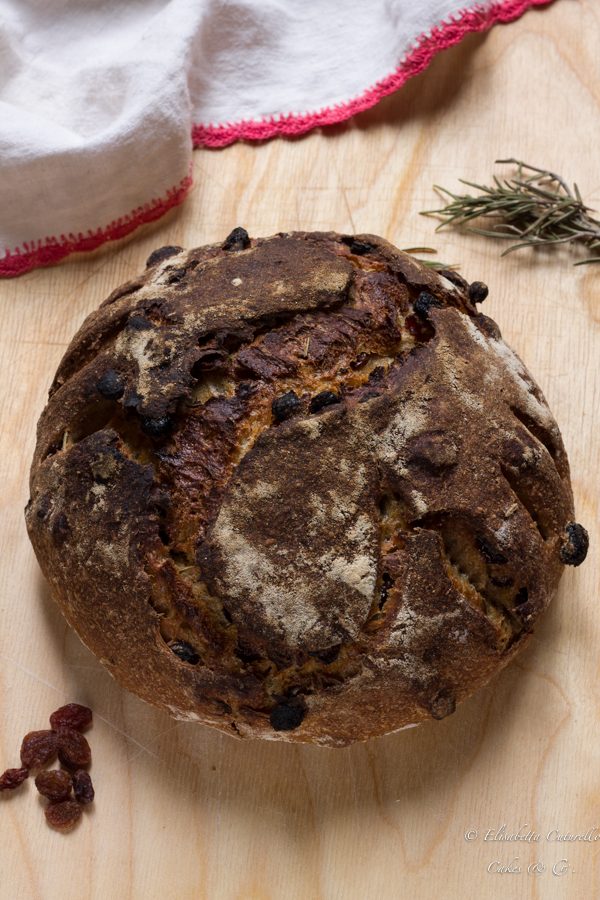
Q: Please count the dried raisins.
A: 7